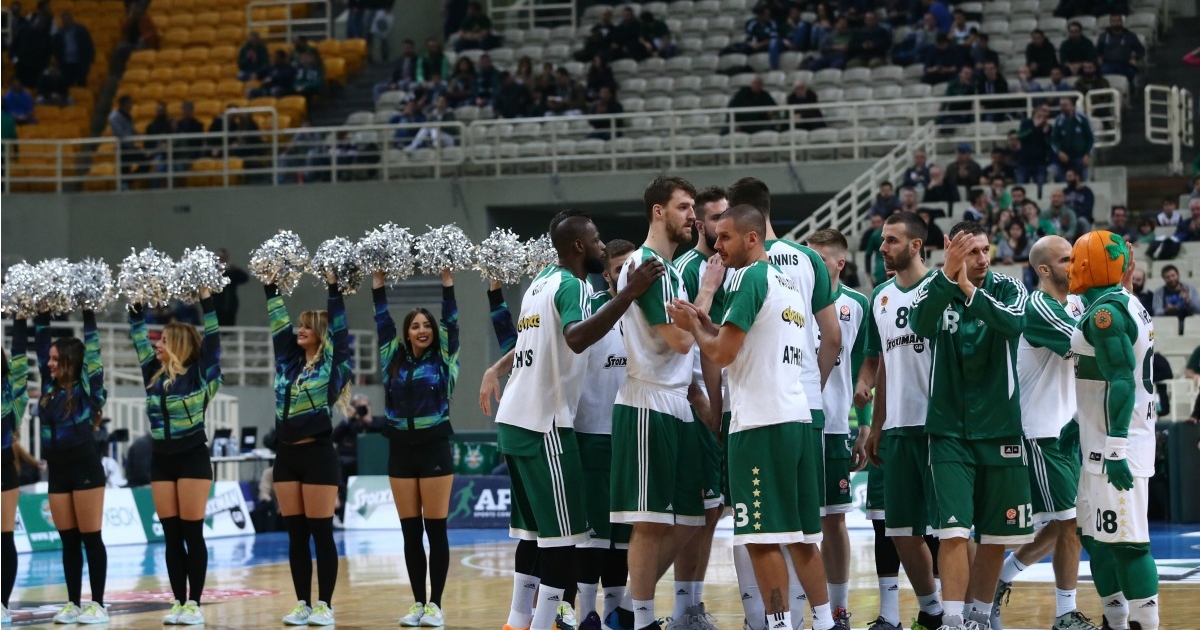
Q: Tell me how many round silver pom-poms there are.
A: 11